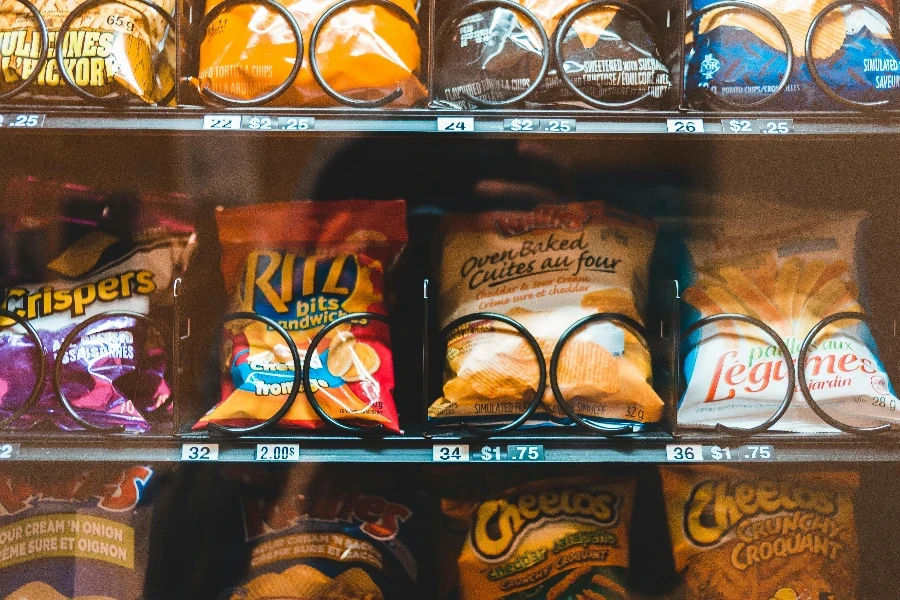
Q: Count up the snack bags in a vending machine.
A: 12